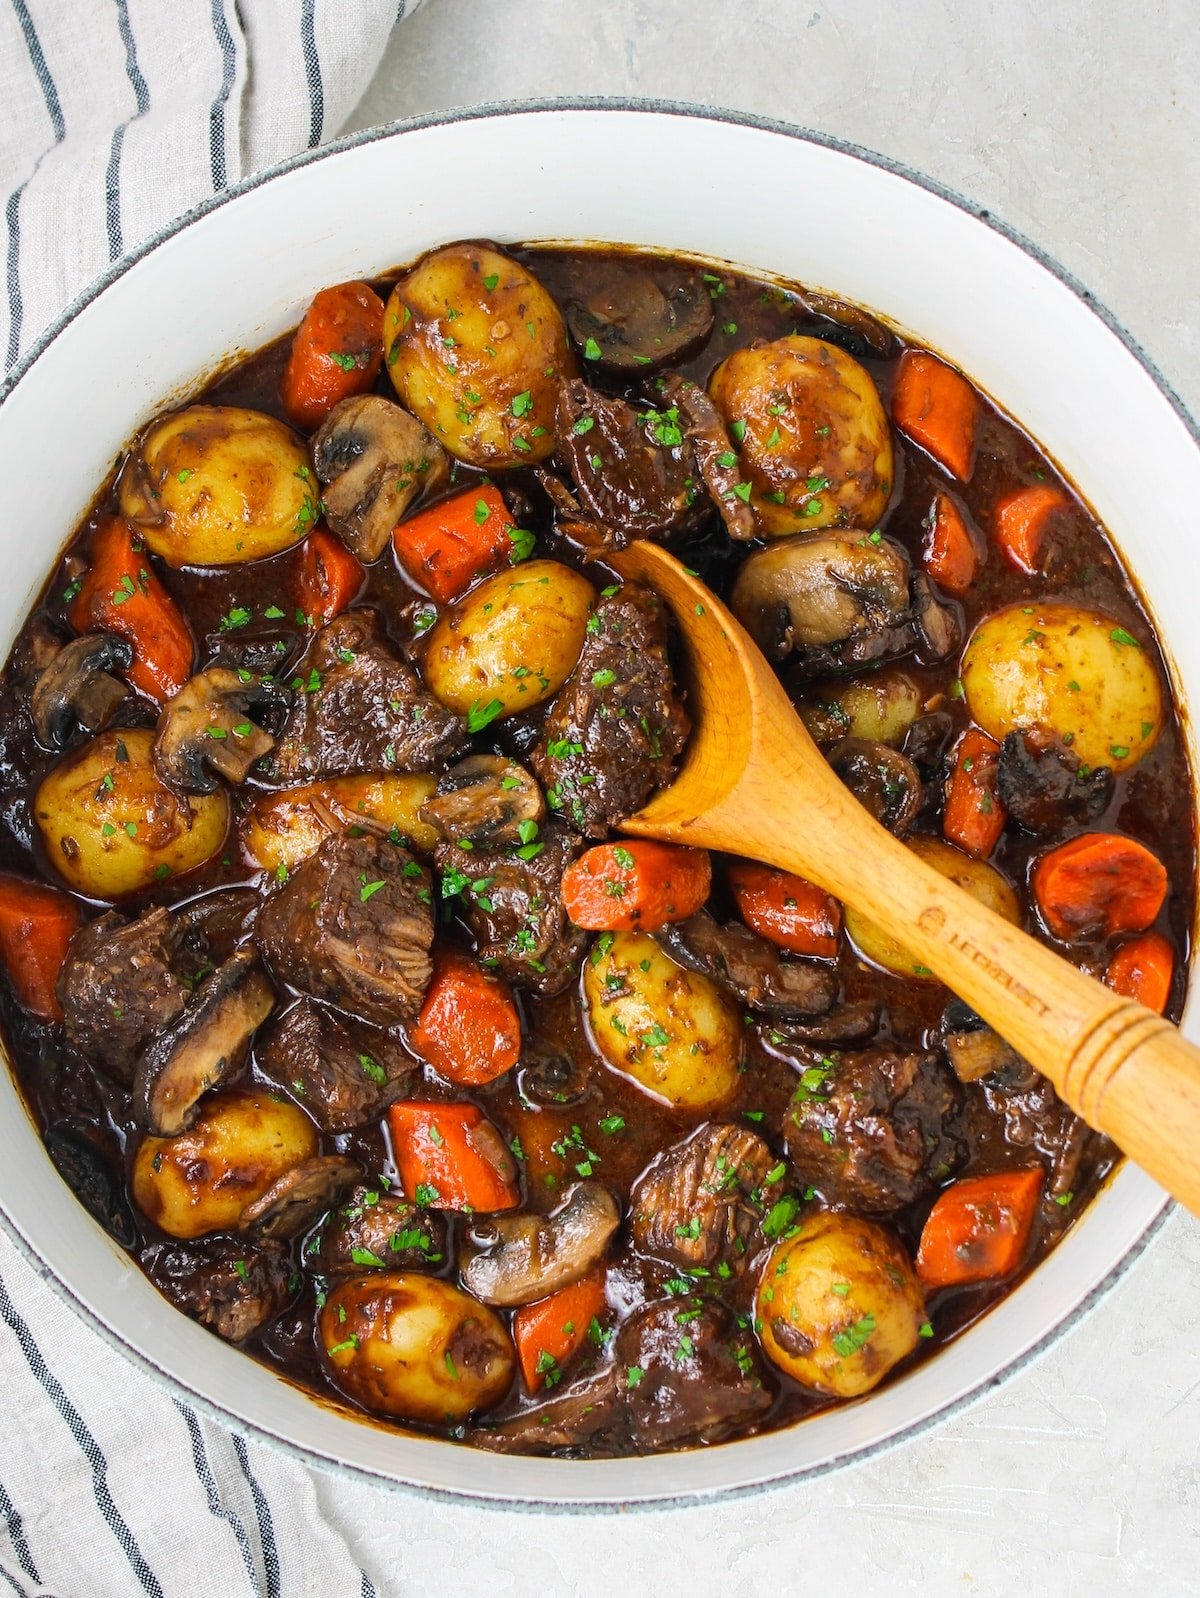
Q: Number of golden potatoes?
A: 13